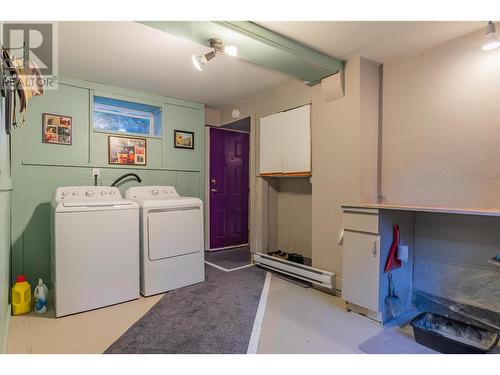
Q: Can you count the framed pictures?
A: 3